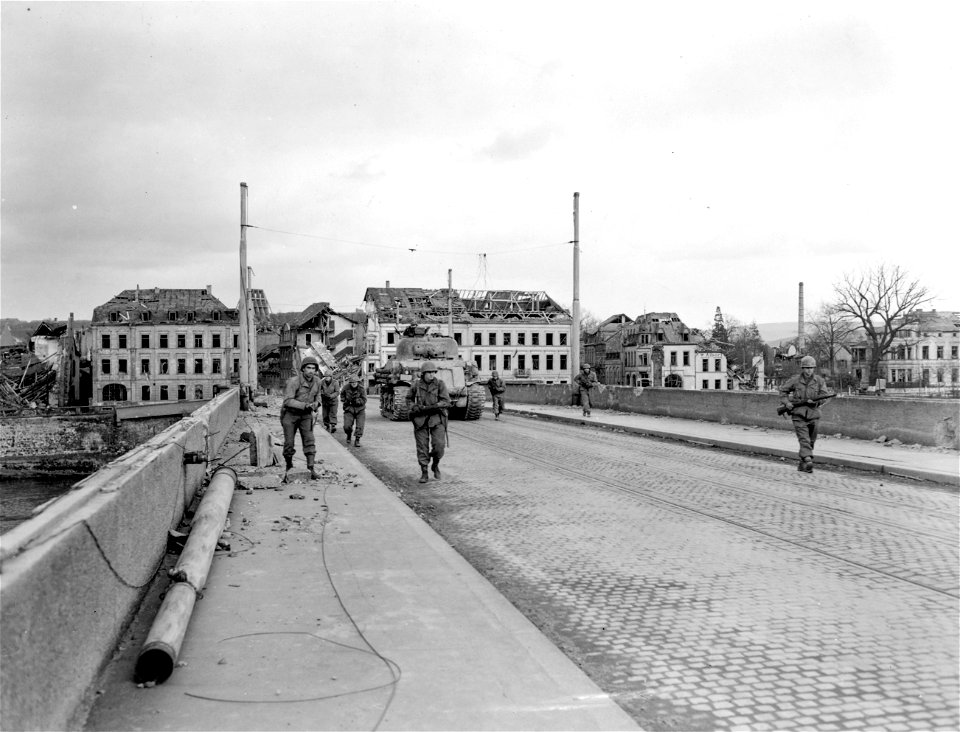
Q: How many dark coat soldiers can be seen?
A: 7